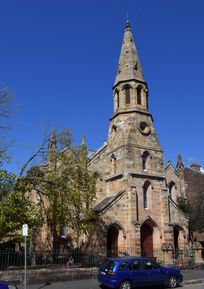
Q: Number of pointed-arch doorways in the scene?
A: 3